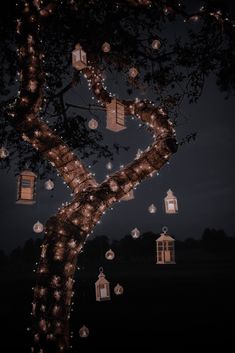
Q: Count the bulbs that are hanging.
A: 12